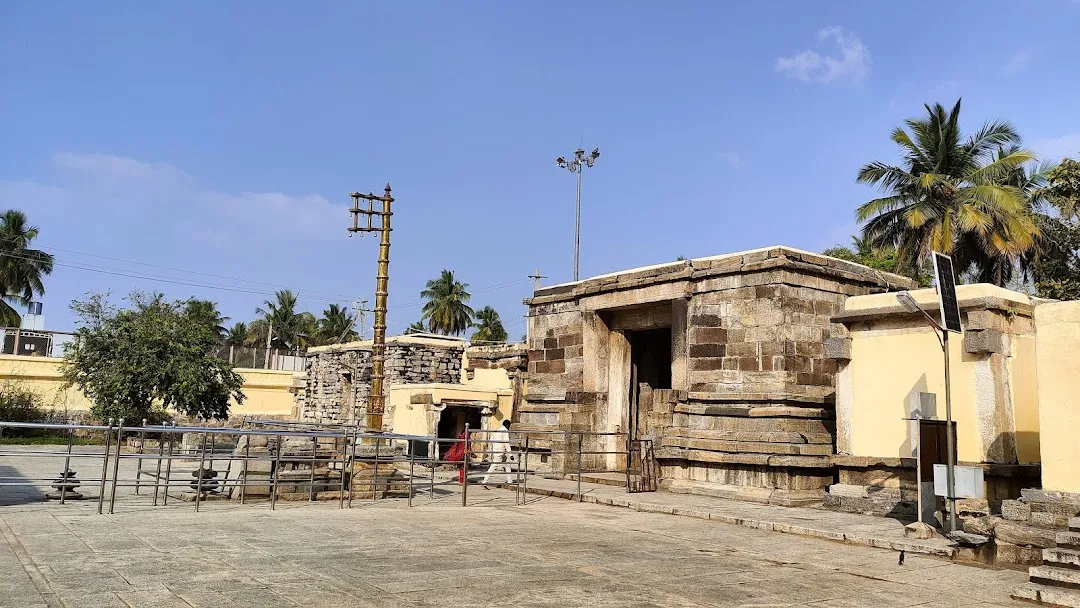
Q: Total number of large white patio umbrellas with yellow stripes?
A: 0